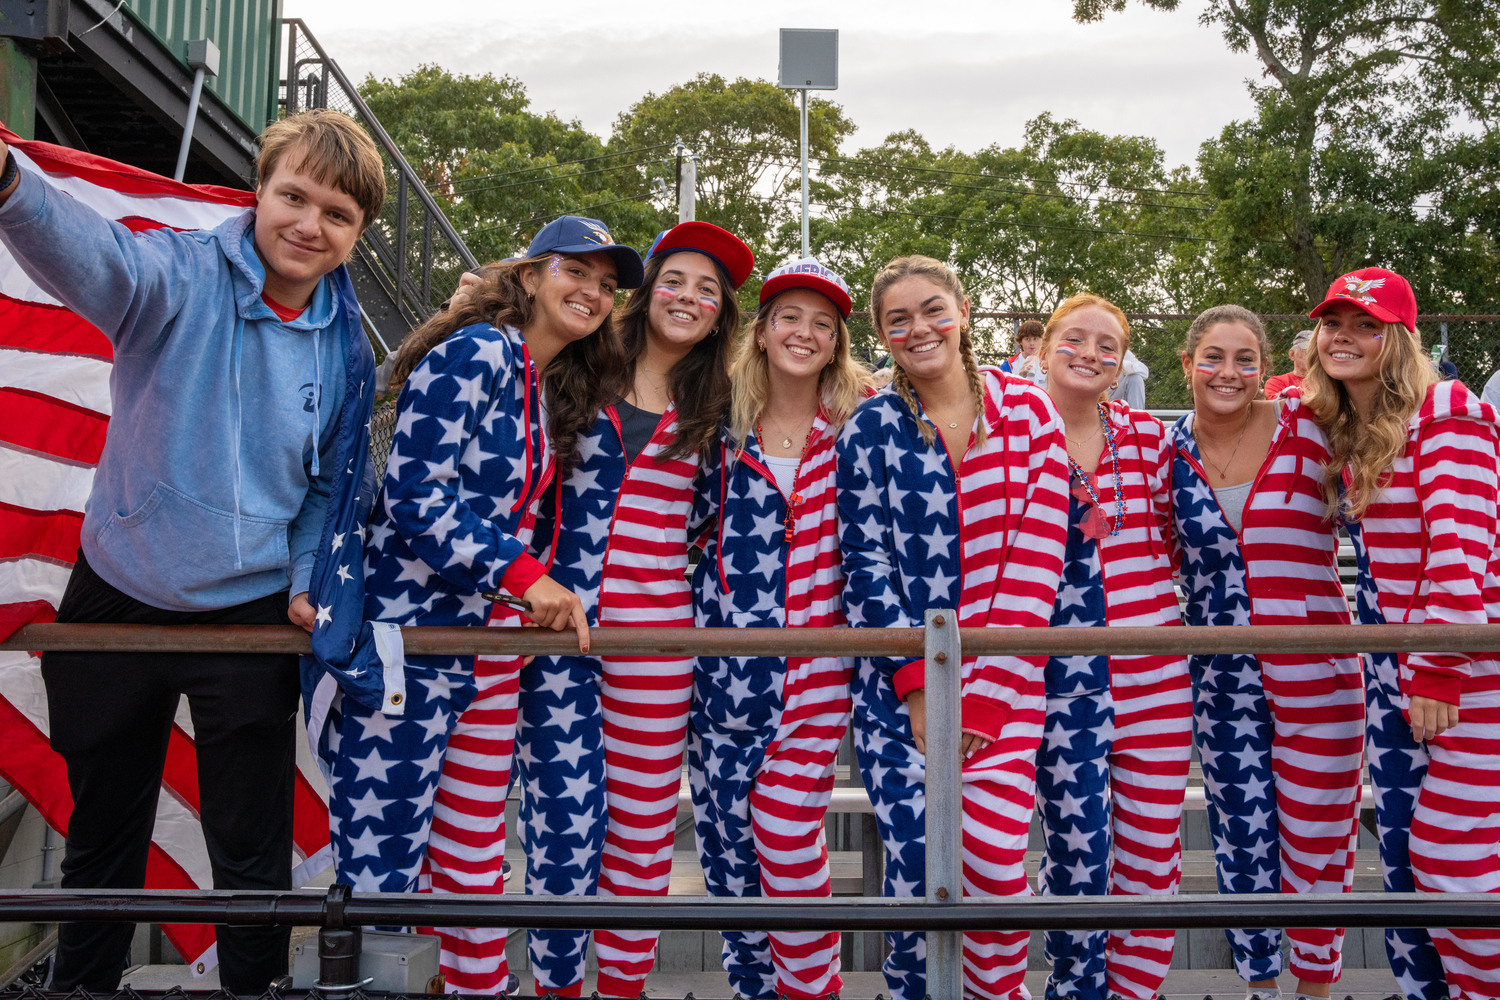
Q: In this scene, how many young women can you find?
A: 7